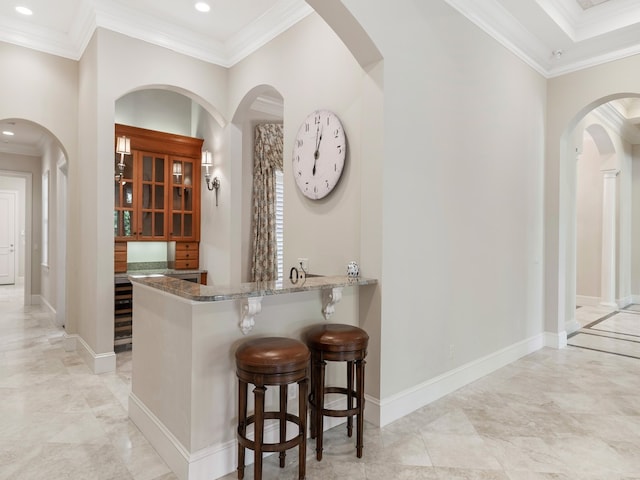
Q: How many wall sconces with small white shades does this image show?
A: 2